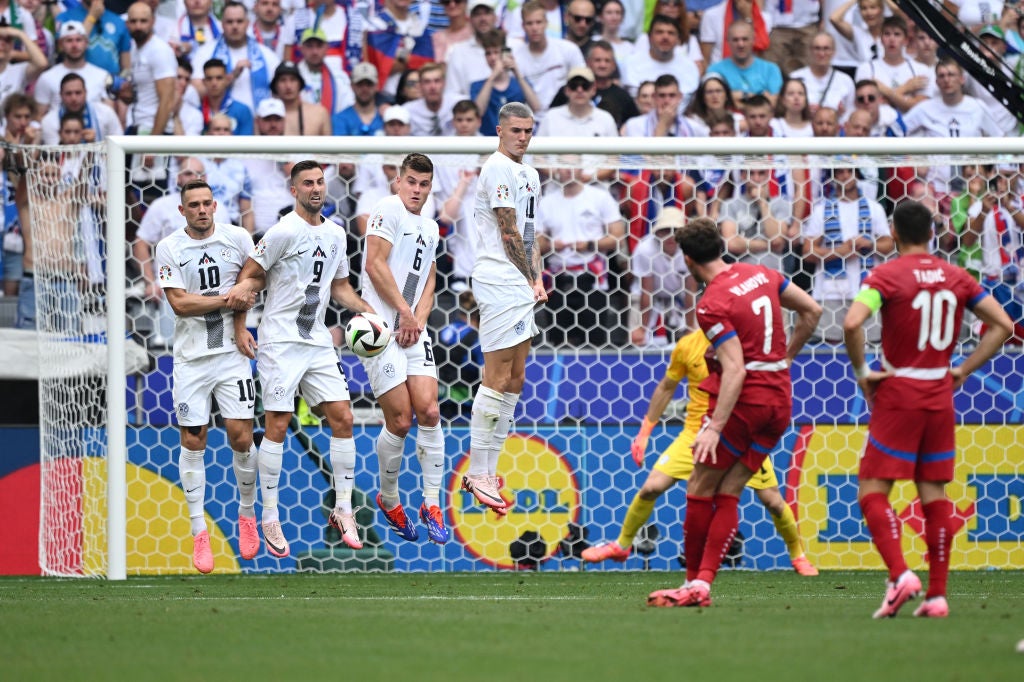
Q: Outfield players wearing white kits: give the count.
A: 4